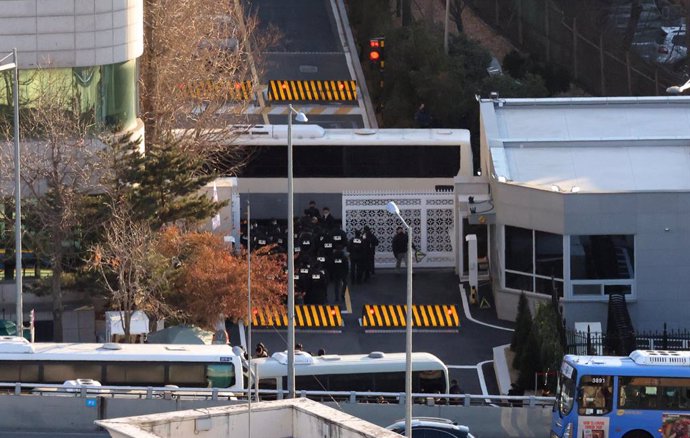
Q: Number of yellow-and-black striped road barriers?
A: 4